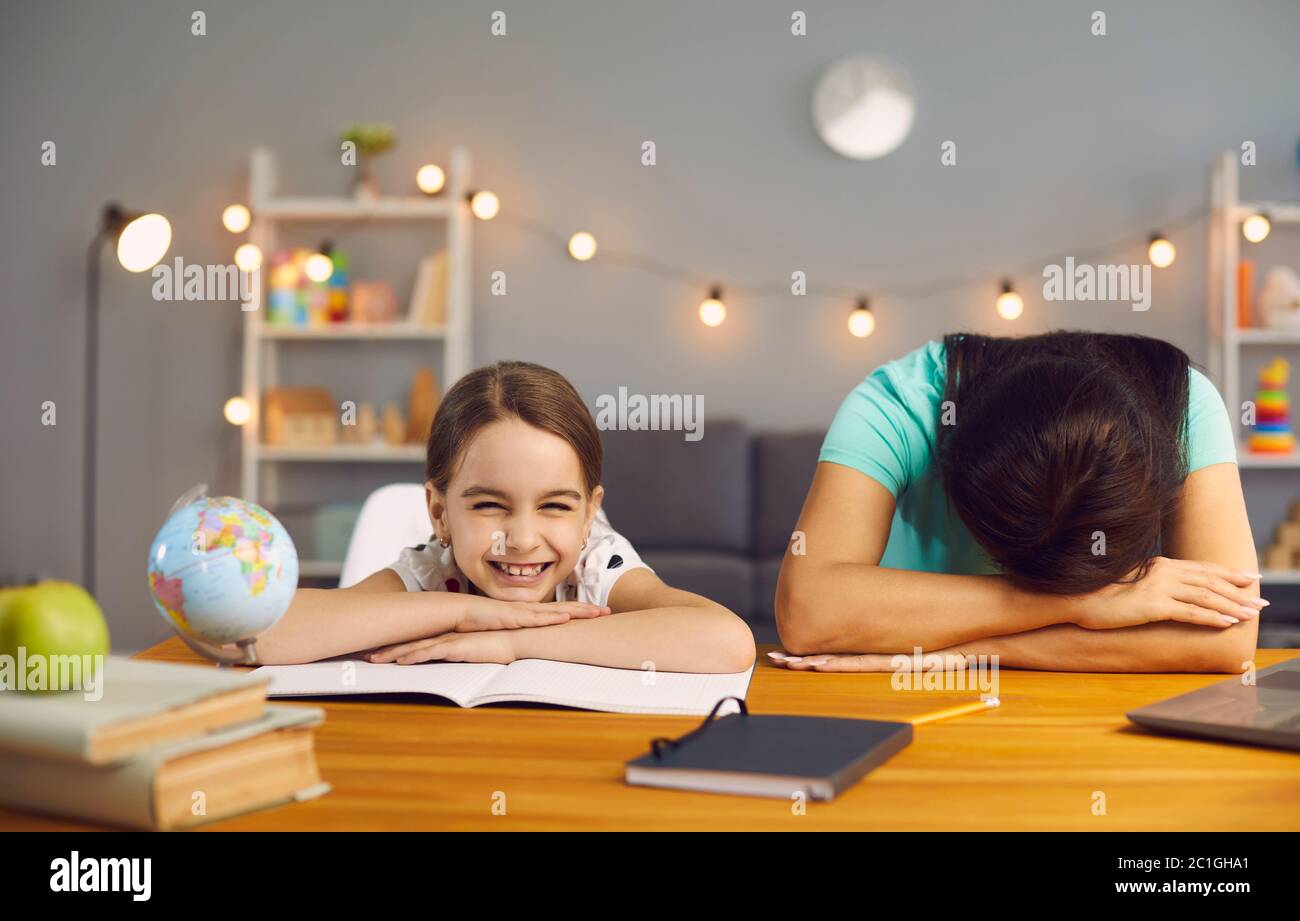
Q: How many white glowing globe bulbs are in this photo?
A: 12